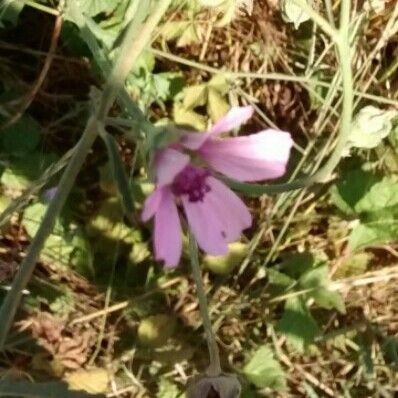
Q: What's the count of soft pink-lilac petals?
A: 5